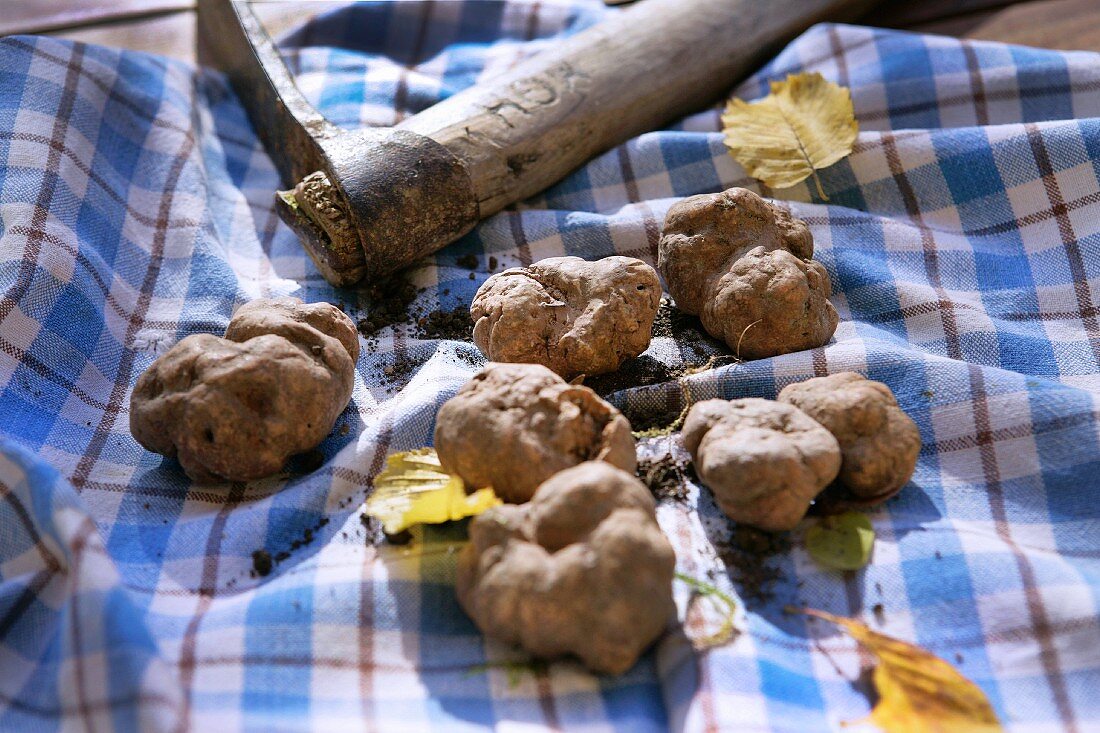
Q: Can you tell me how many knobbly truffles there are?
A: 7